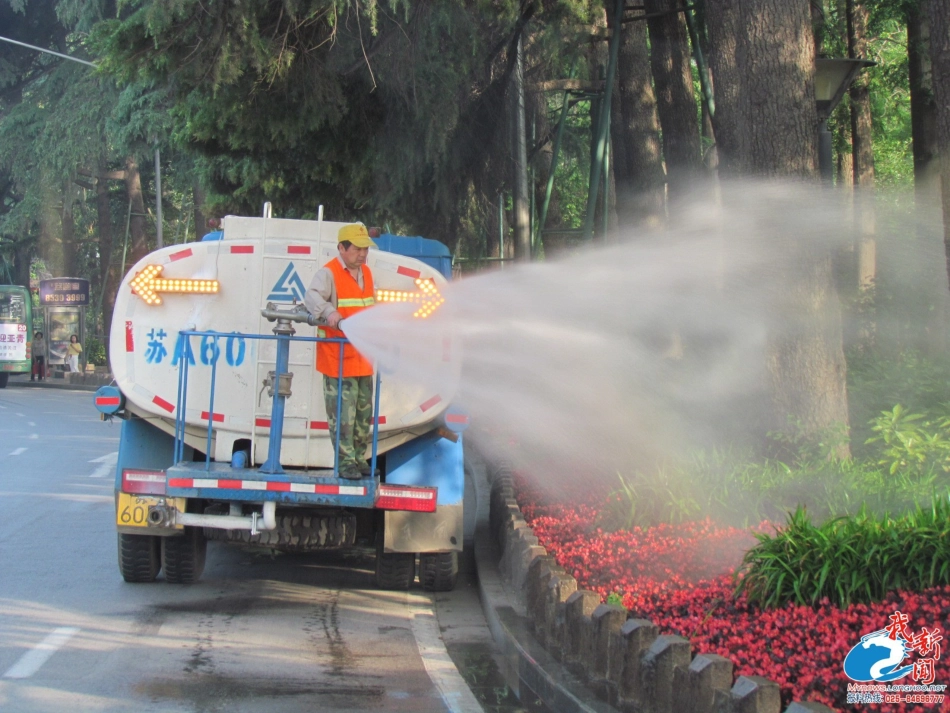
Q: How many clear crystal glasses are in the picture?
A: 0